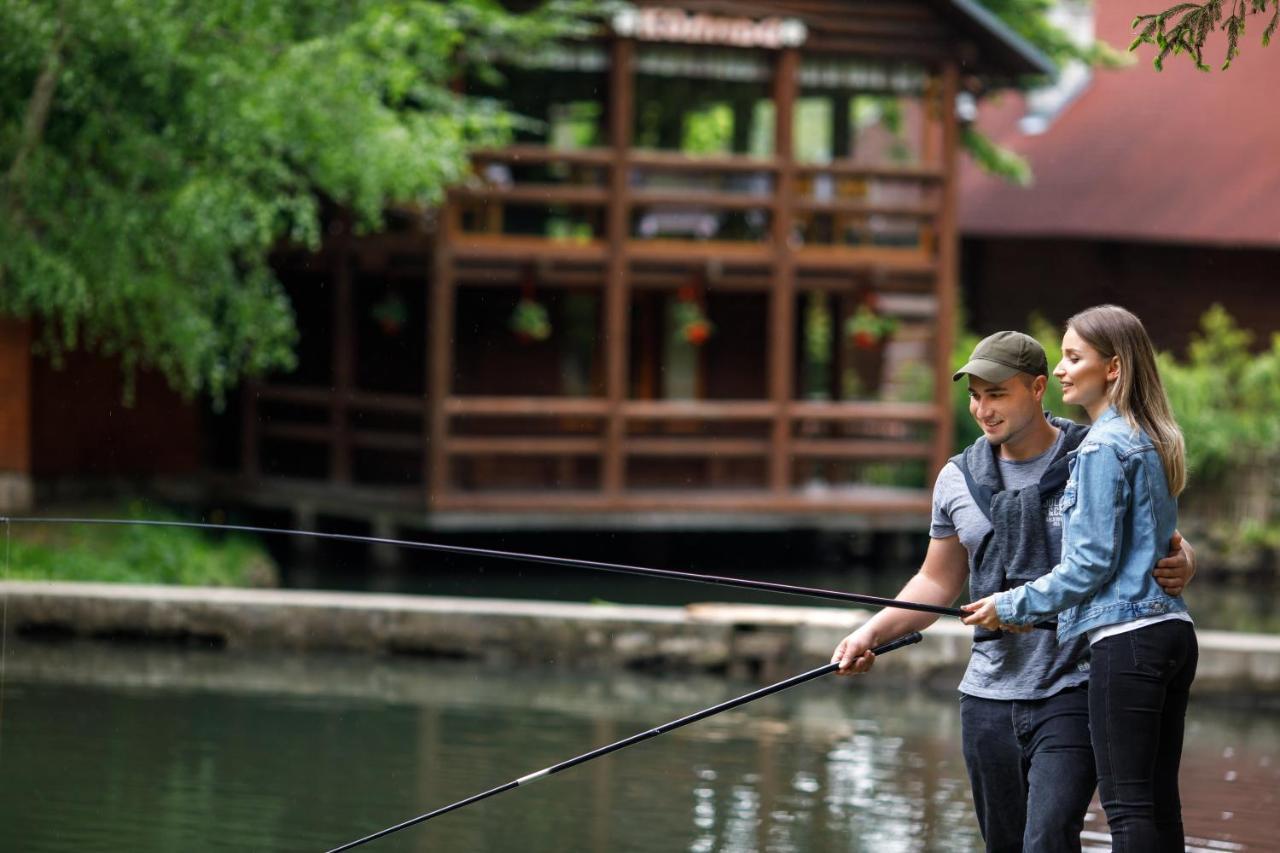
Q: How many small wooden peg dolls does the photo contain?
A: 0